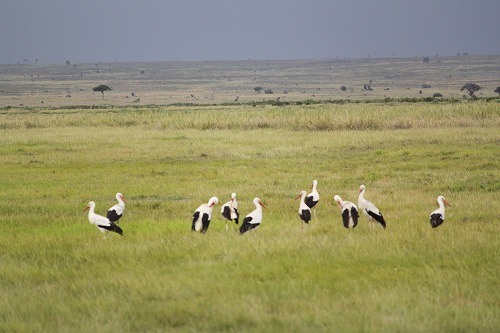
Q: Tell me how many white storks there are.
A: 10